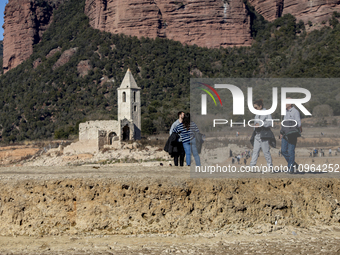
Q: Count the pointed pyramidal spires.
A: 1